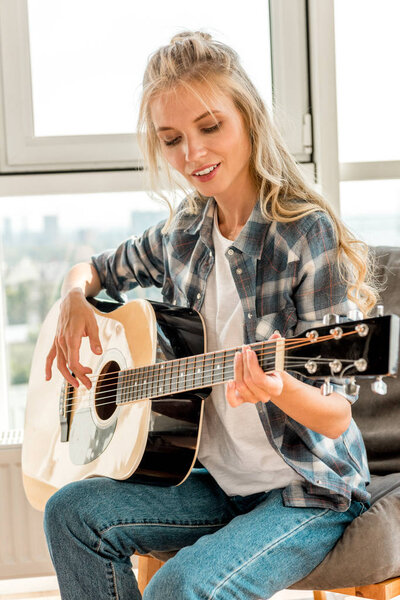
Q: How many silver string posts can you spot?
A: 6